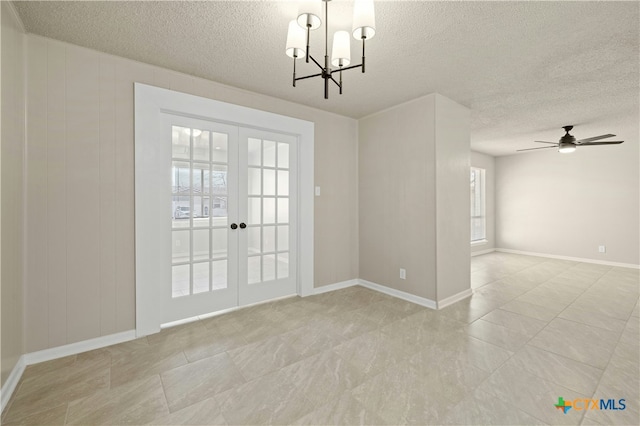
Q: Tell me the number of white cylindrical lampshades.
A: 4